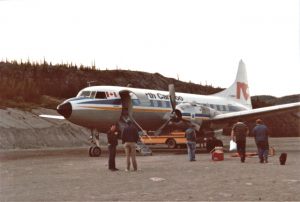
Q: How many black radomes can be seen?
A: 1